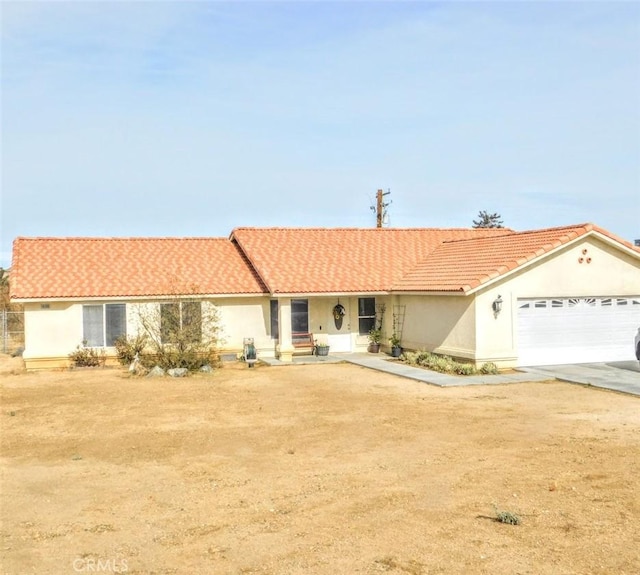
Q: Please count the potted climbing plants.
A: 2